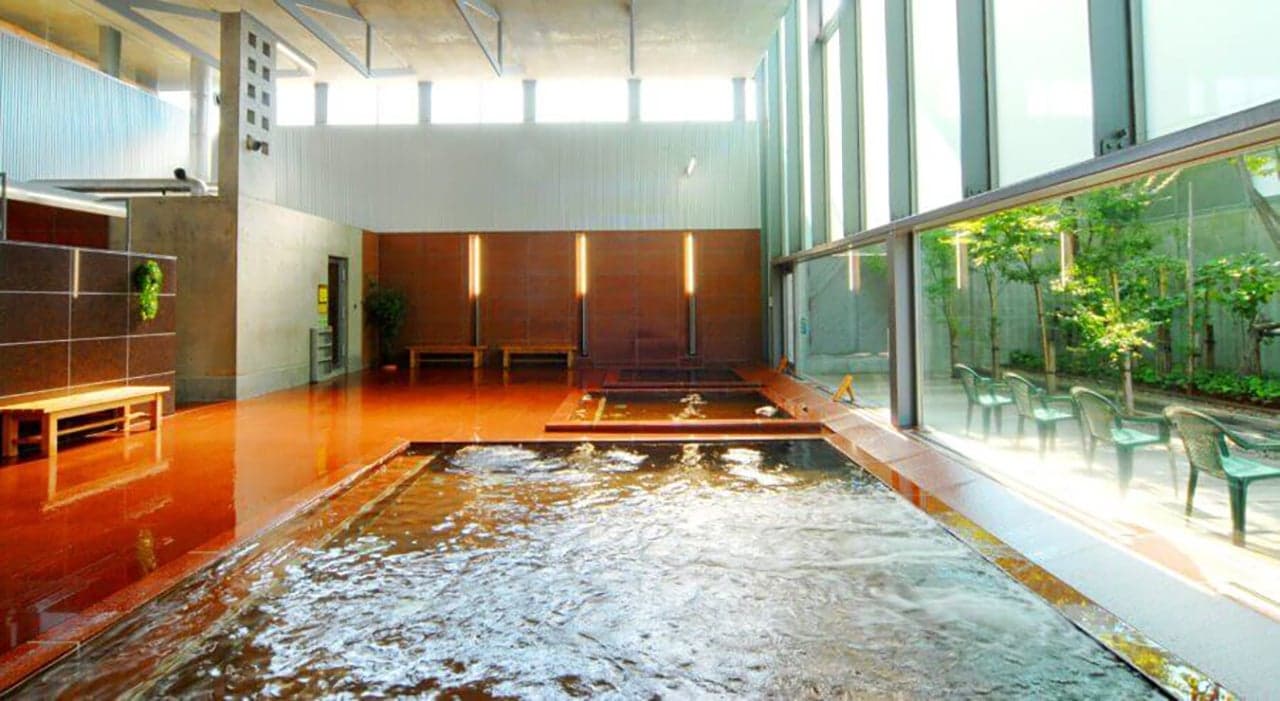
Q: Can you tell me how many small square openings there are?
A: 10